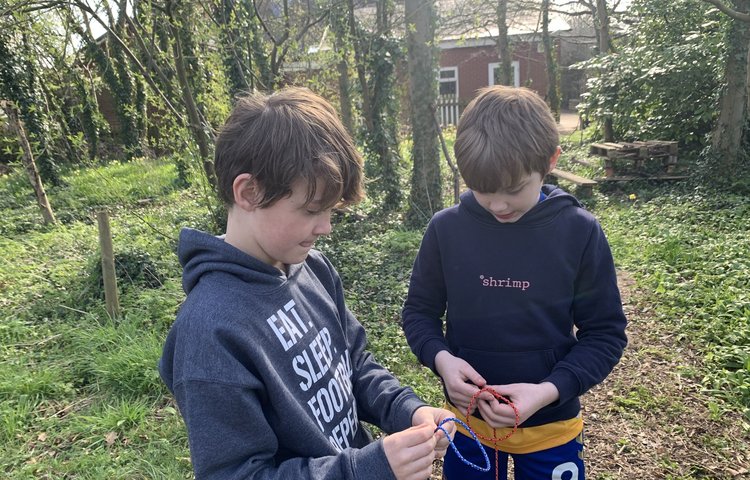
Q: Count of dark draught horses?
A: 0